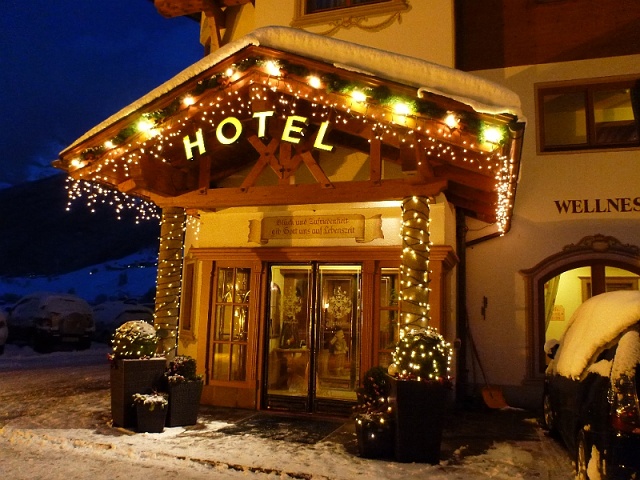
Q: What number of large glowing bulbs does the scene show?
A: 11